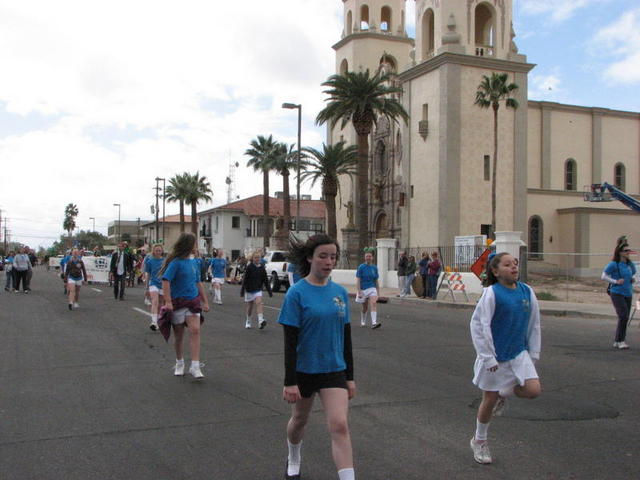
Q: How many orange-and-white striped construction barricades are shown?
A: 1